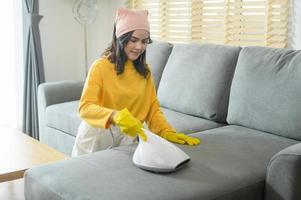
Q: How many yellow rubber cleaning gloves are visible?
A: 2